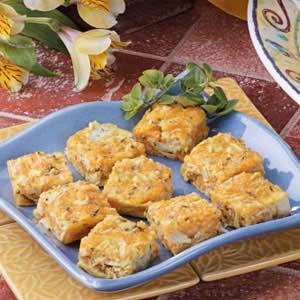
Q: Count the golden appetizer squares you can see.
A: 9